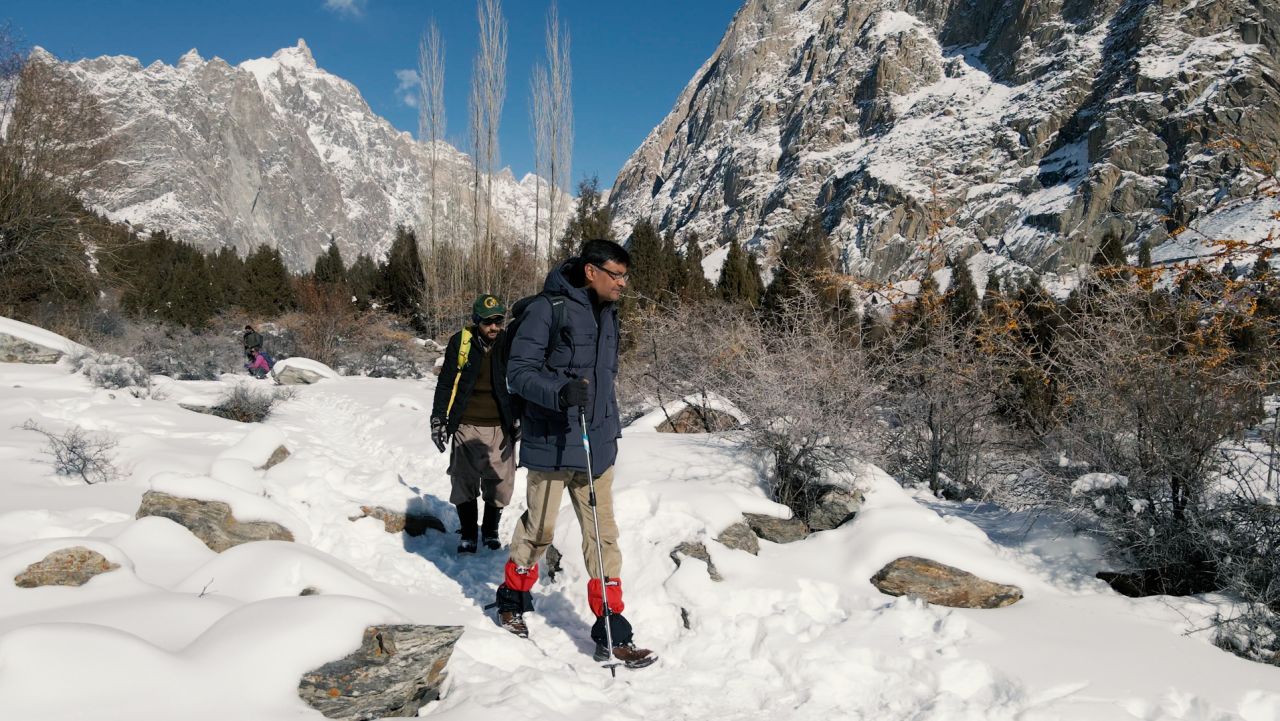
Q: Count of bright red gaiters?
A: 2